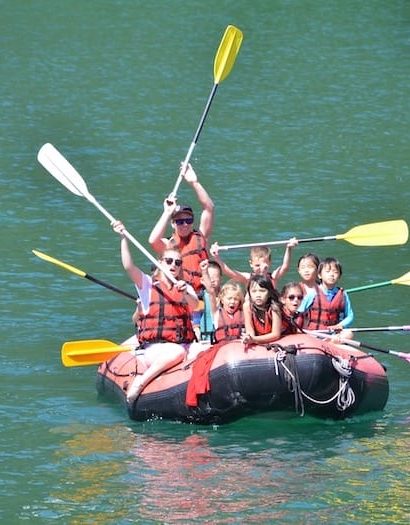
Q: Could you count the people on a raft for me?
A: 9